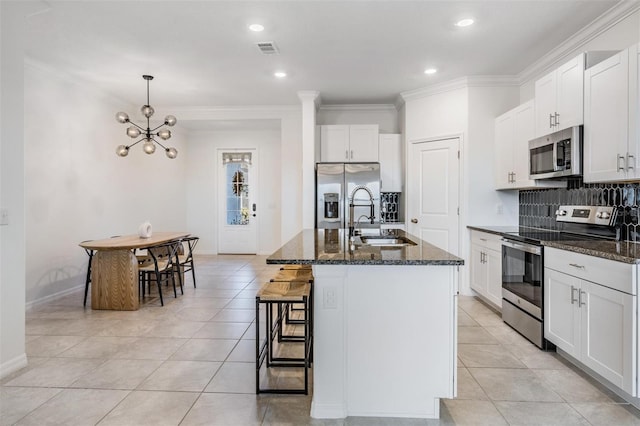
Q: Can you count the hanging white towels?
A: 0